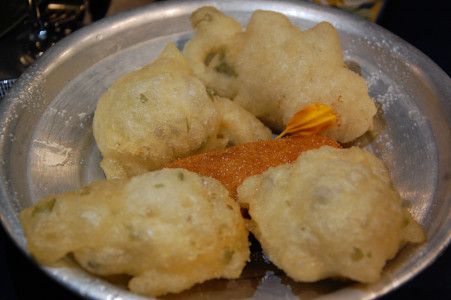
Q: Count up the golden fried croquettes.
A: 4